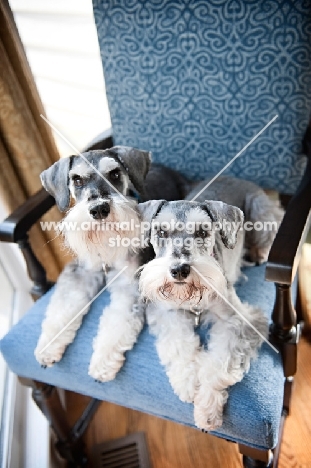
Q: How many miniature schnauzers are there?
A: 2